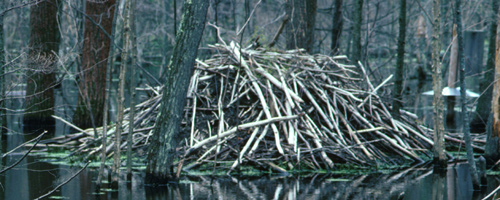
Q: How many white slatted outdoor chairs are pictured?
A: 0